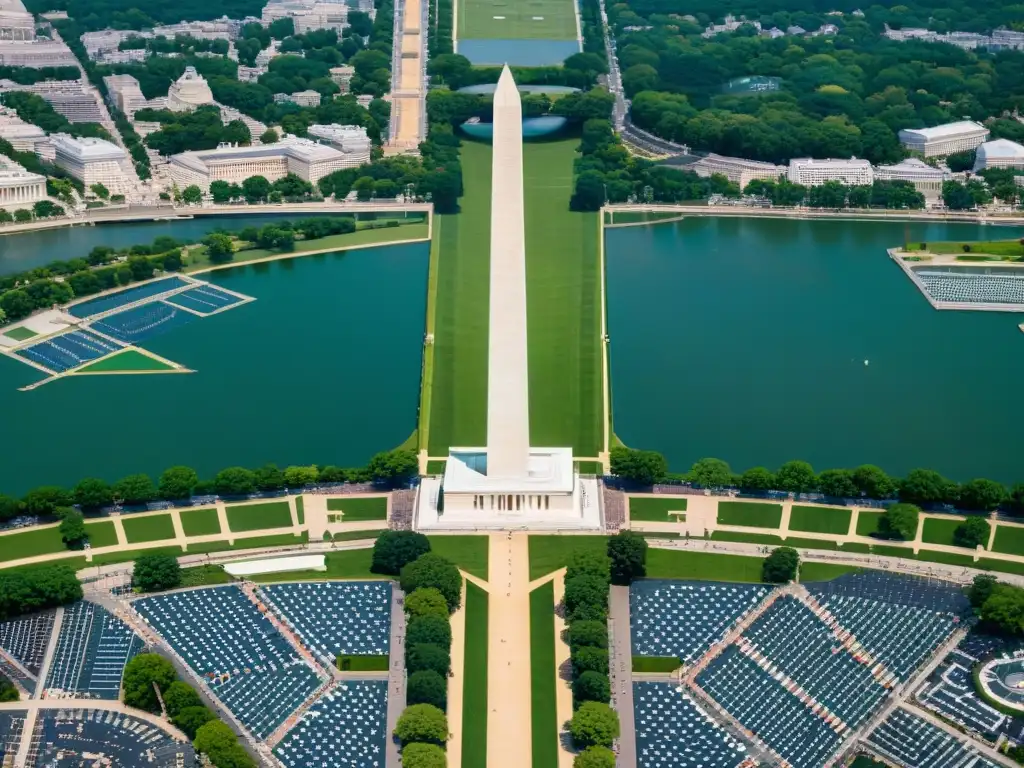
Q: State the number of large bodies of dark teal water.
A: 2